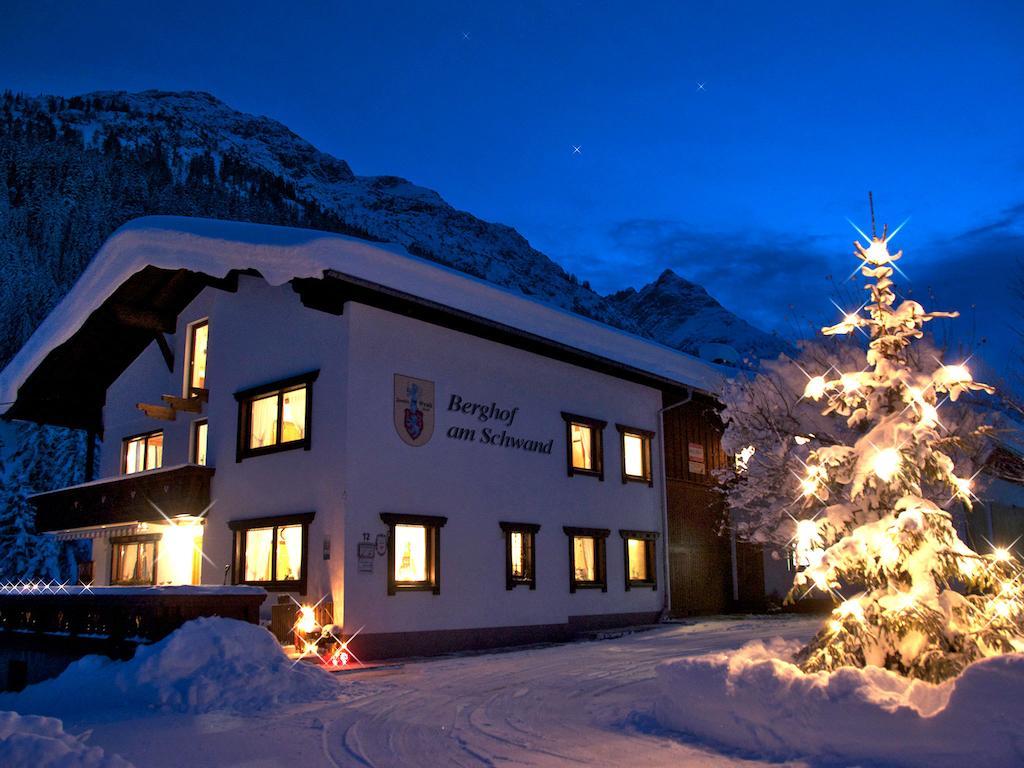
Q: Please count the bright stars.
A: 3